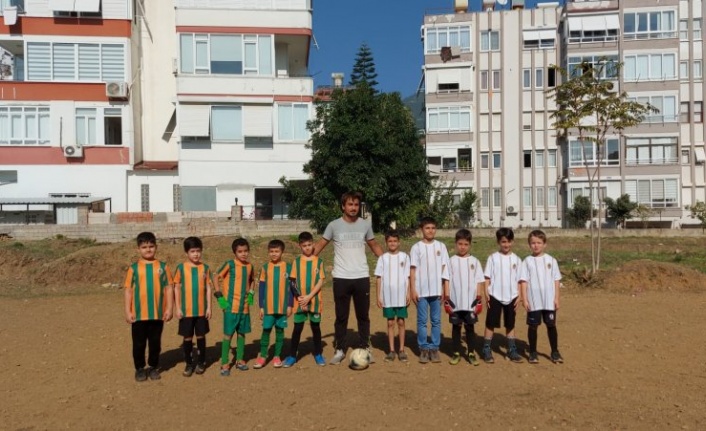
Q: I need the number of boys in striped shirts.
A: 10